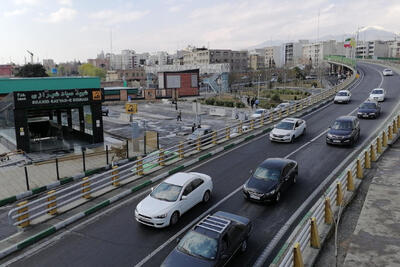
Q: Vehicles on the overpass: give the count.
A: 9